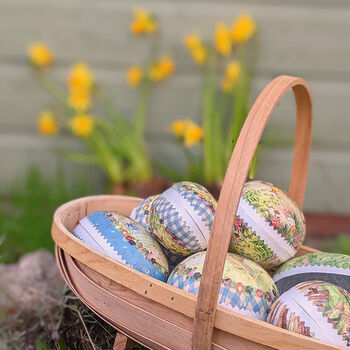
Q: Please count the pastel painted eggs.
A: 7